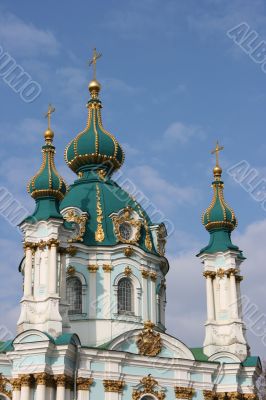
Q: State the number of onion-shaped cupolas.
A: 3